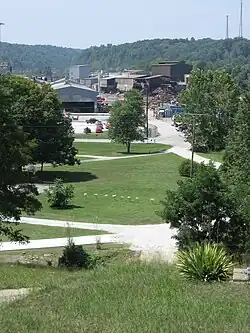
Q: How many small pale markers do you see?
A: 8